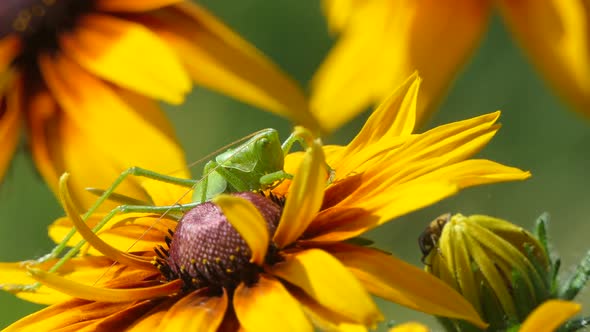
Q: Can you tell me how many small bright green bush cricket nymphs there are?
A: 1